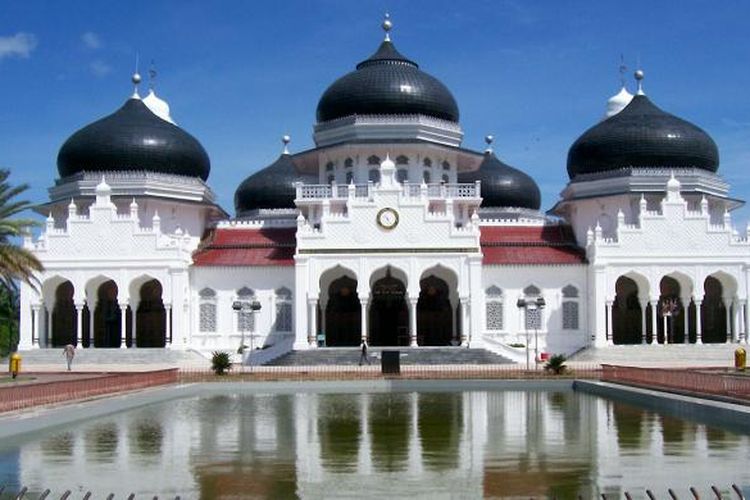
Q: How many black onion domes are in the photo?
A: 5